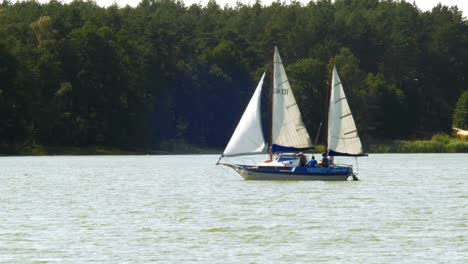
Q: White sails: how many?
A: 3